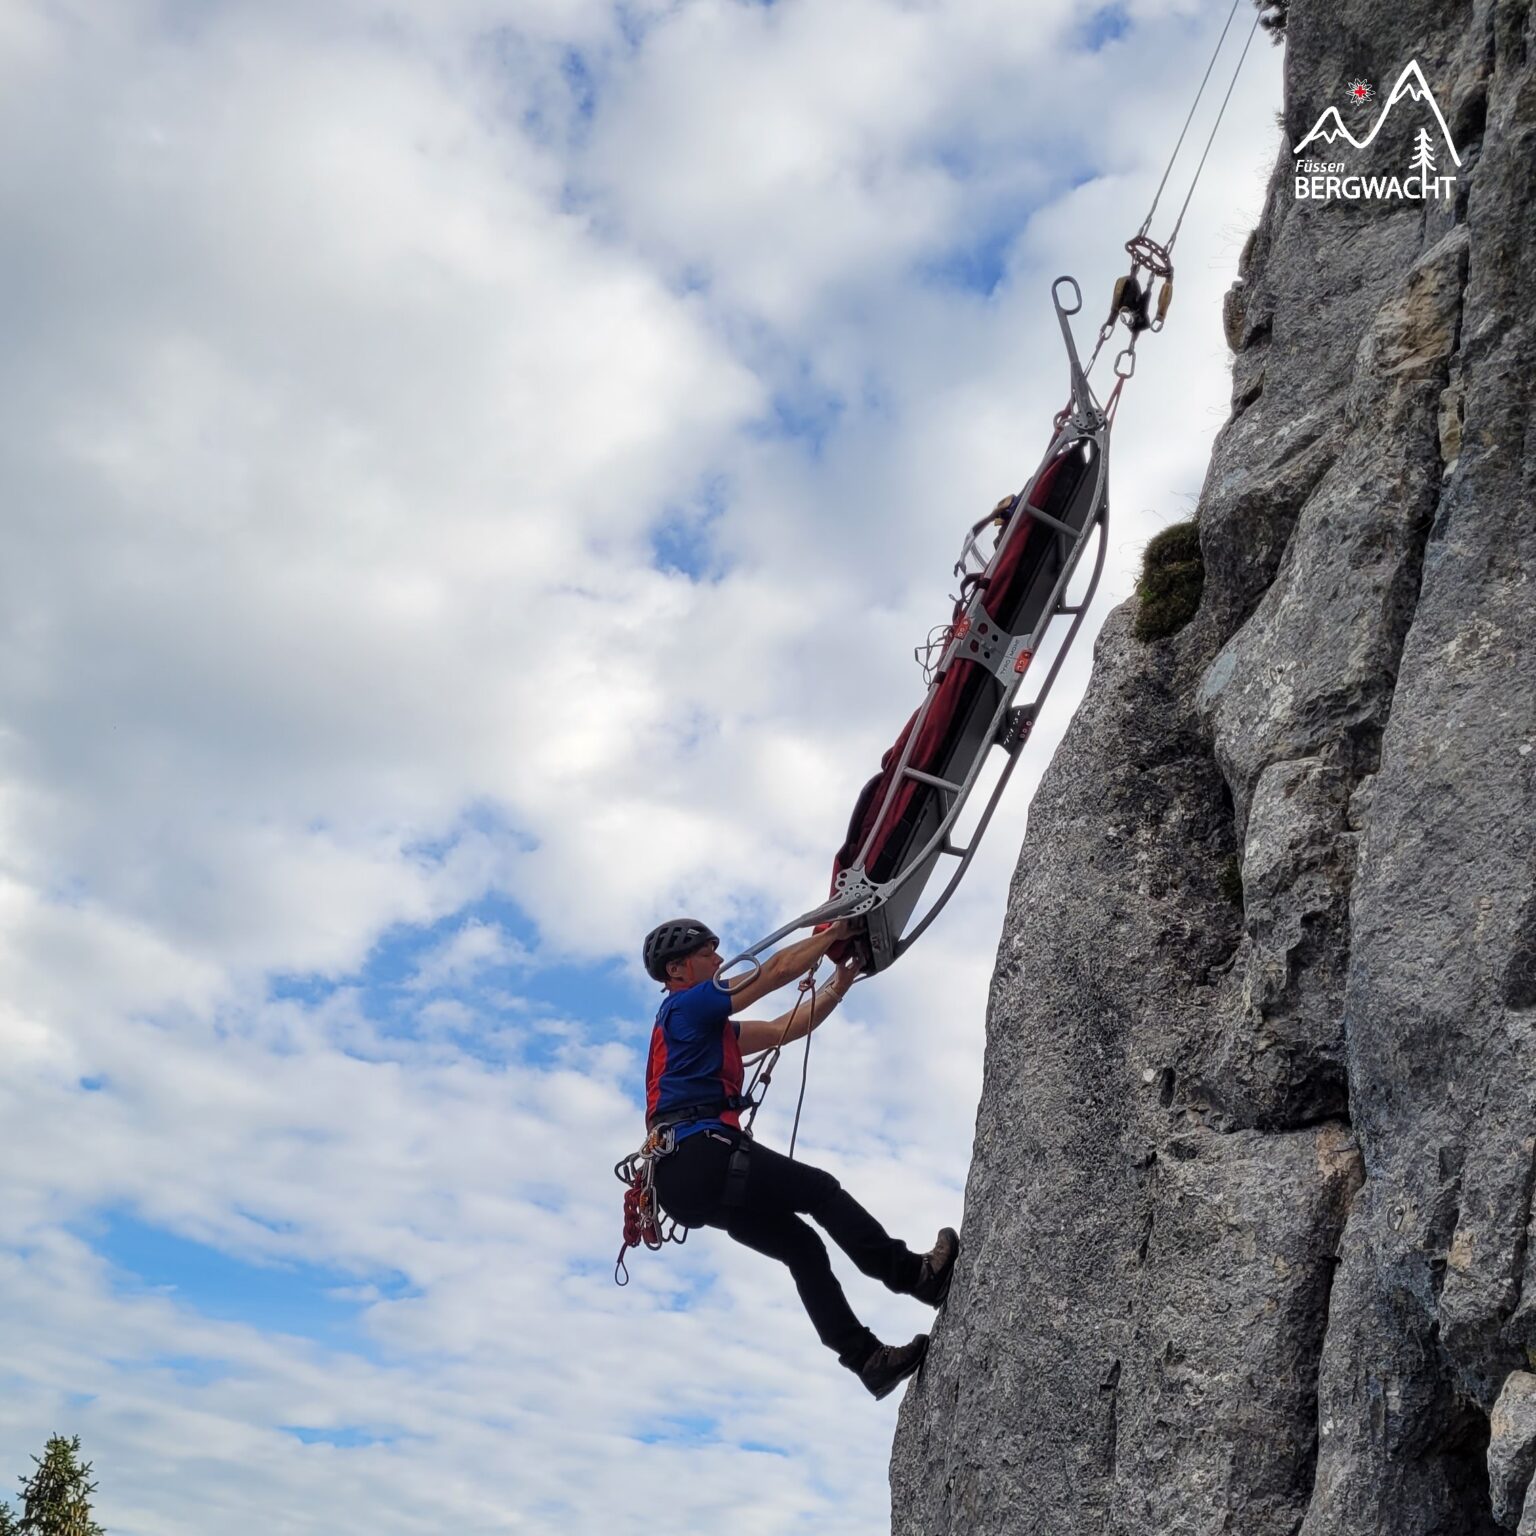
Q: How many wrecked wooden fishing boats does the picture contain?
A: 0